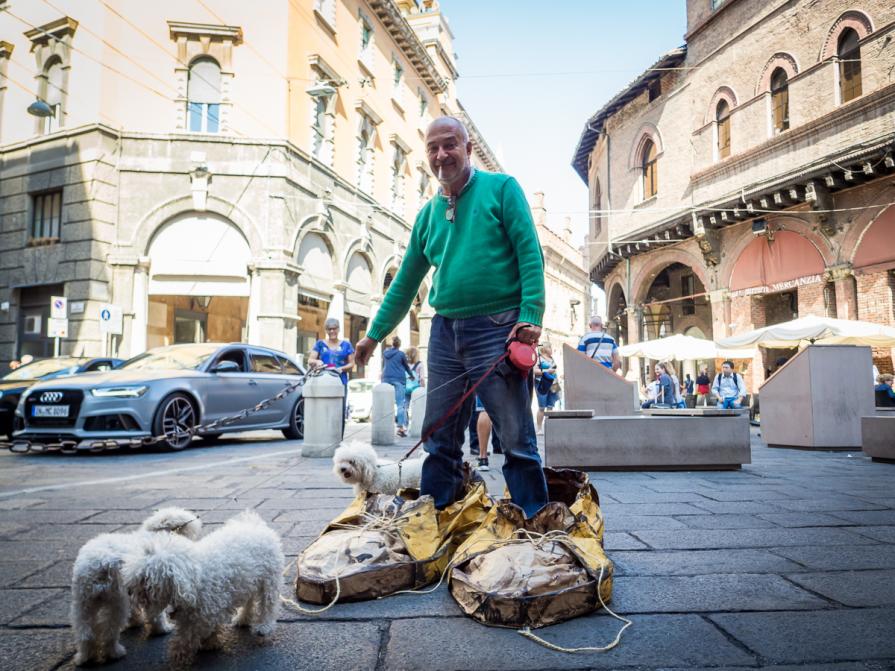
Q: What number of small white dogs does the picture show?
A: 3